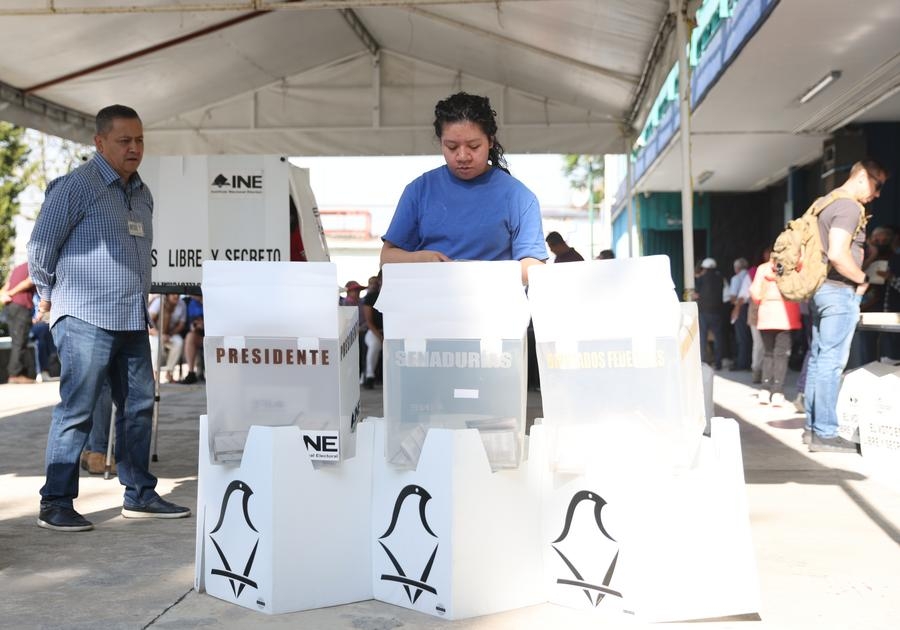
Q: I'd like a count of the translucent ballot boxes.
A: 3